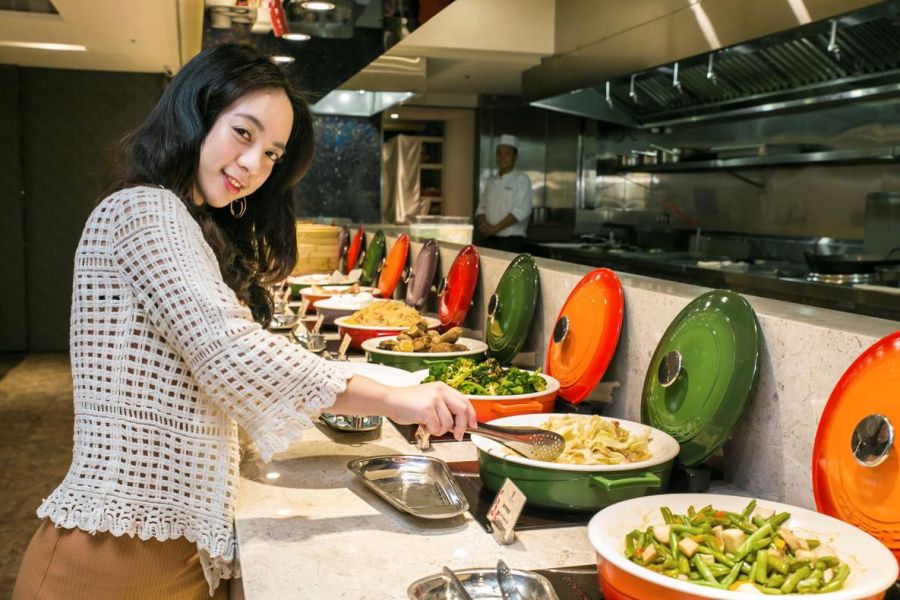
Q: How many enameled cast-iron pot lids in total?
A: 10